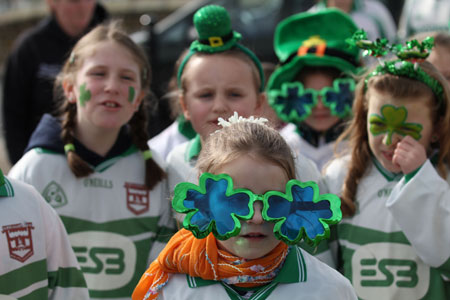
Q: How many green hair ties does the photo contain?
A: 2